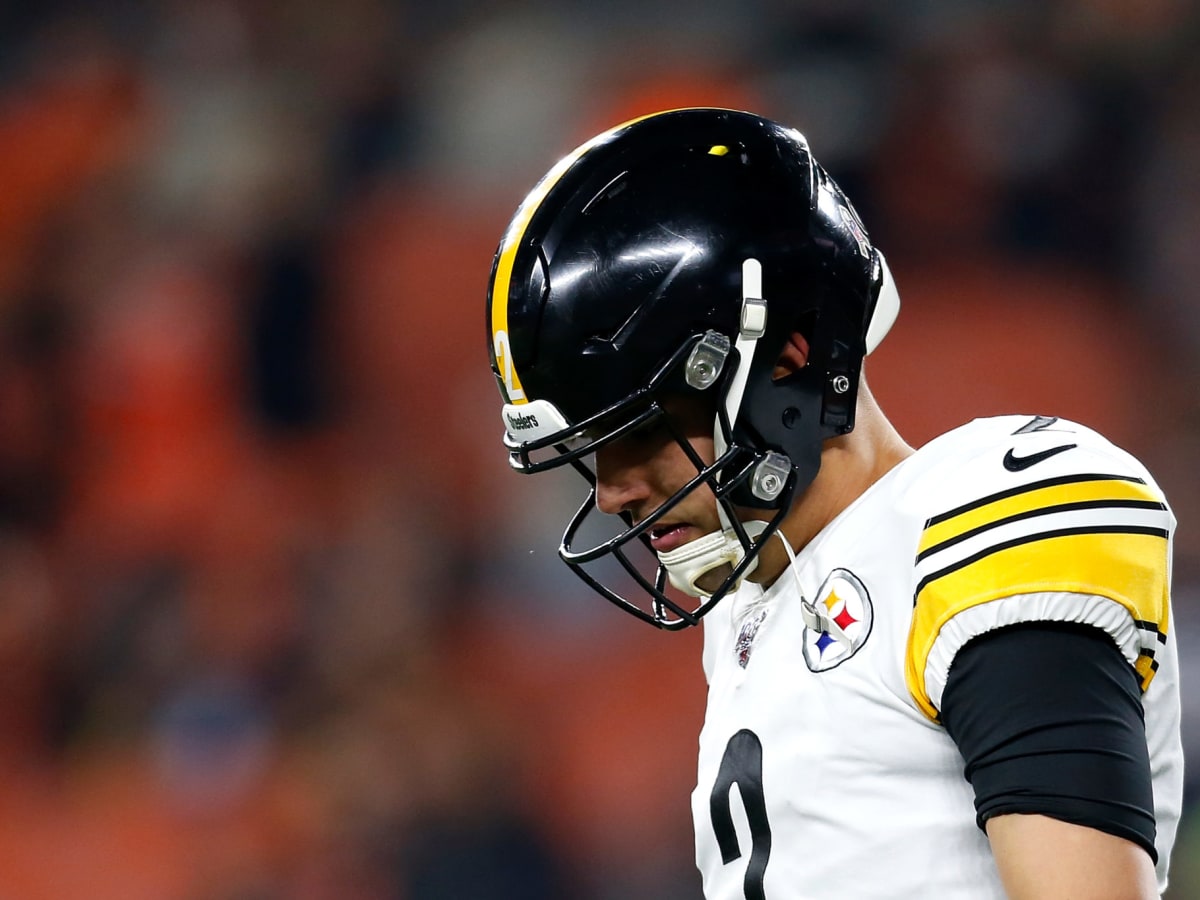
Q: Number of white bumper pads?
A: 2